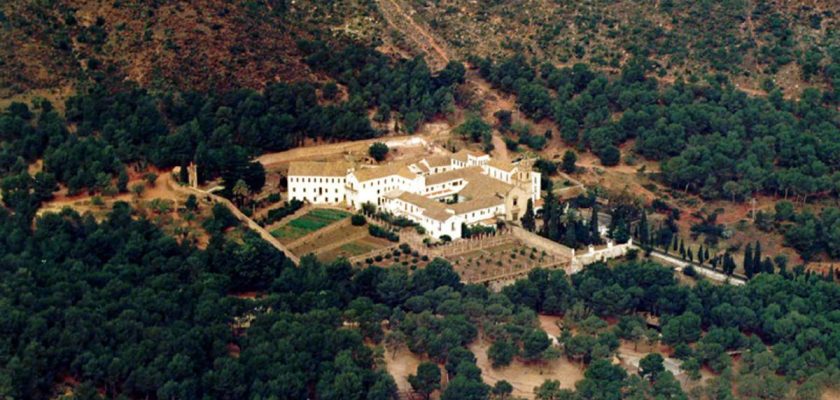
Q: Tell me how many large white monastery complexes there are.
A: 1